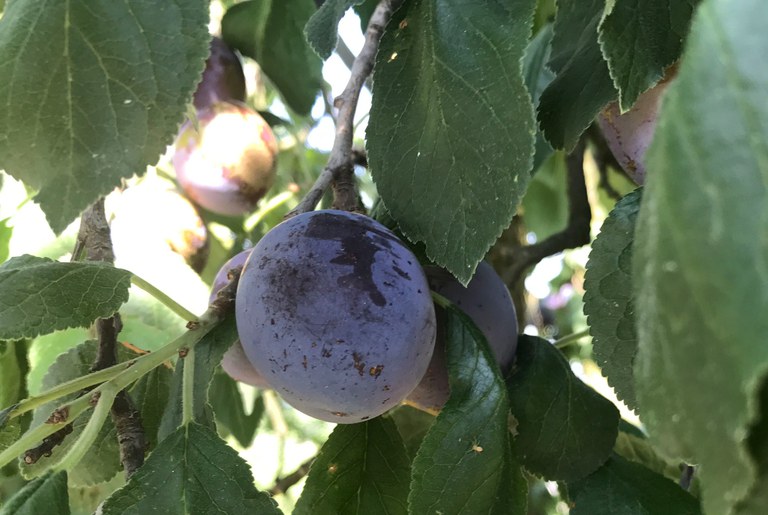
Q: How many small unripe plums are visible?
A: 0